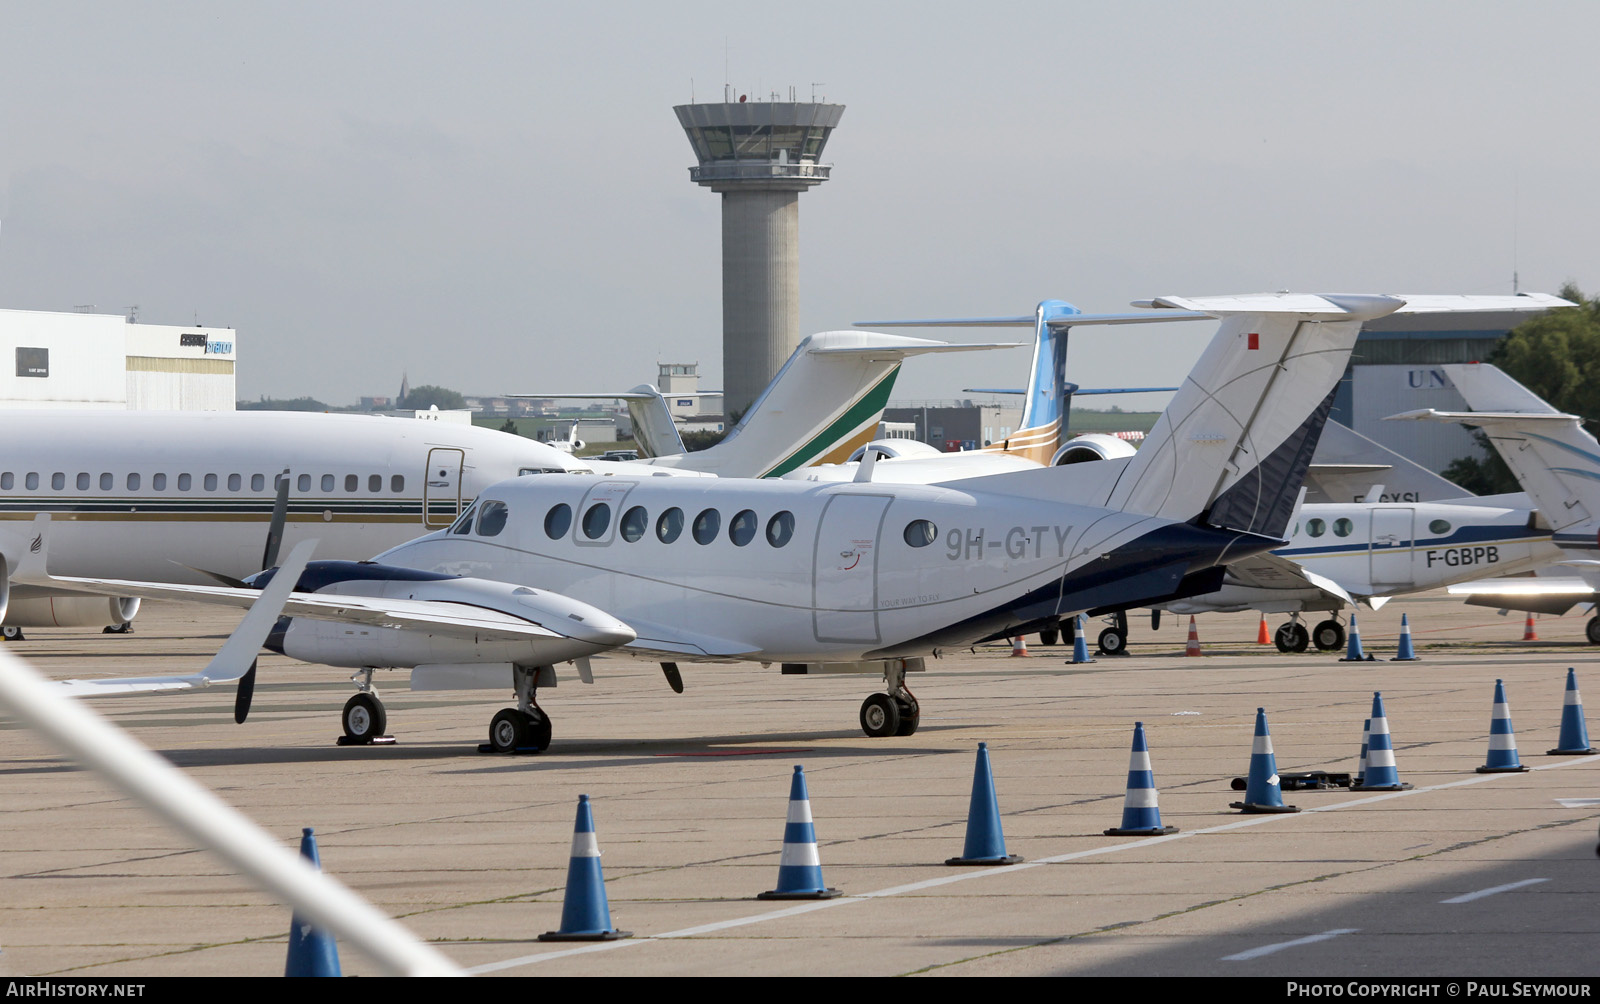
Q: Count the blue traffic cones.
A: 13